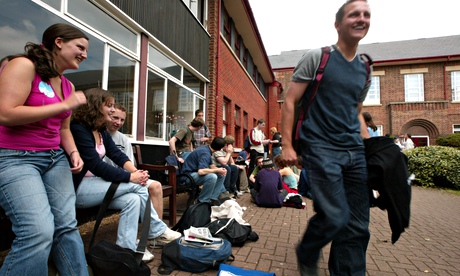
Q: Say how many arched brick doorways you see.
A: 1